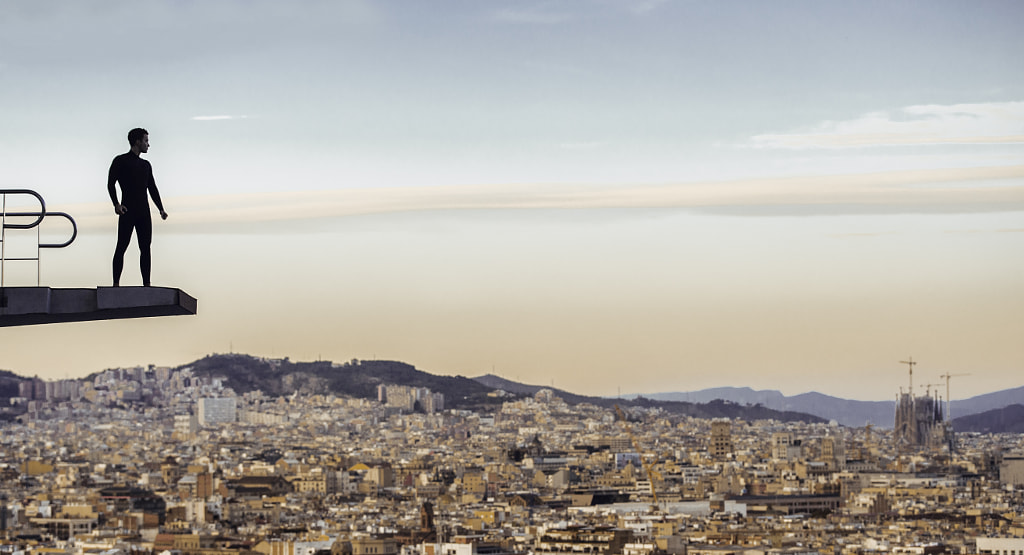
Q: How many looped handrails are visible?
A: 2